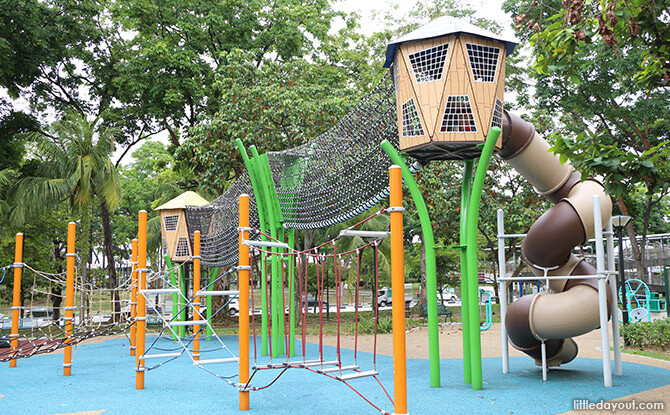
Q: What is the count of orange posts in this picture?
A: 7